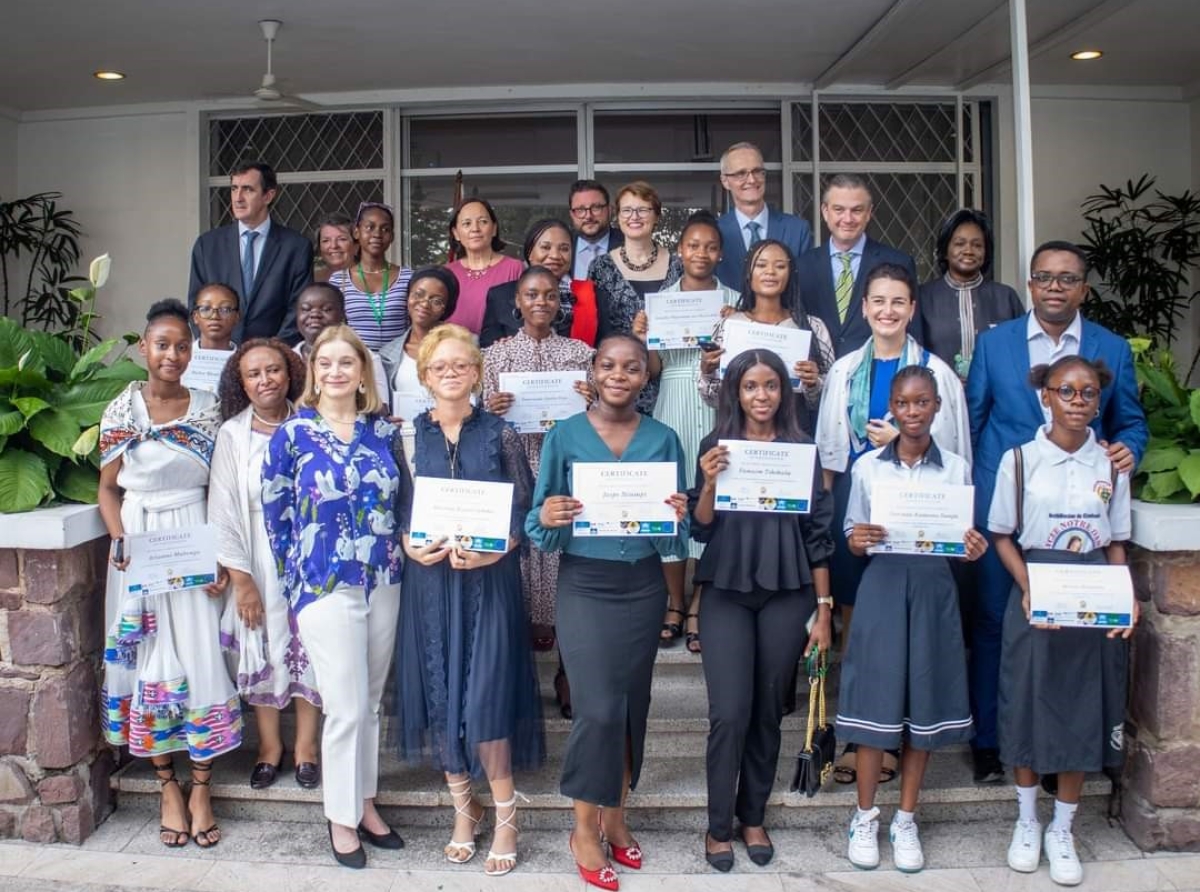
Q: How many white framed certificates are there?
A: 11